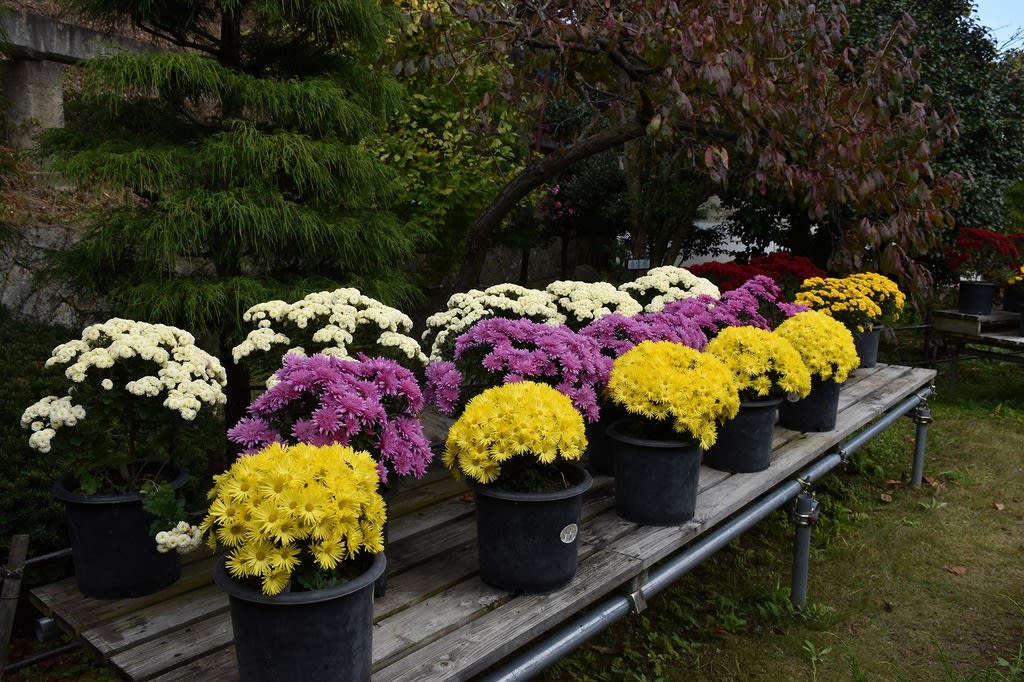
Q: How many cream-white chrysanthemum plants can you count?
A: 5